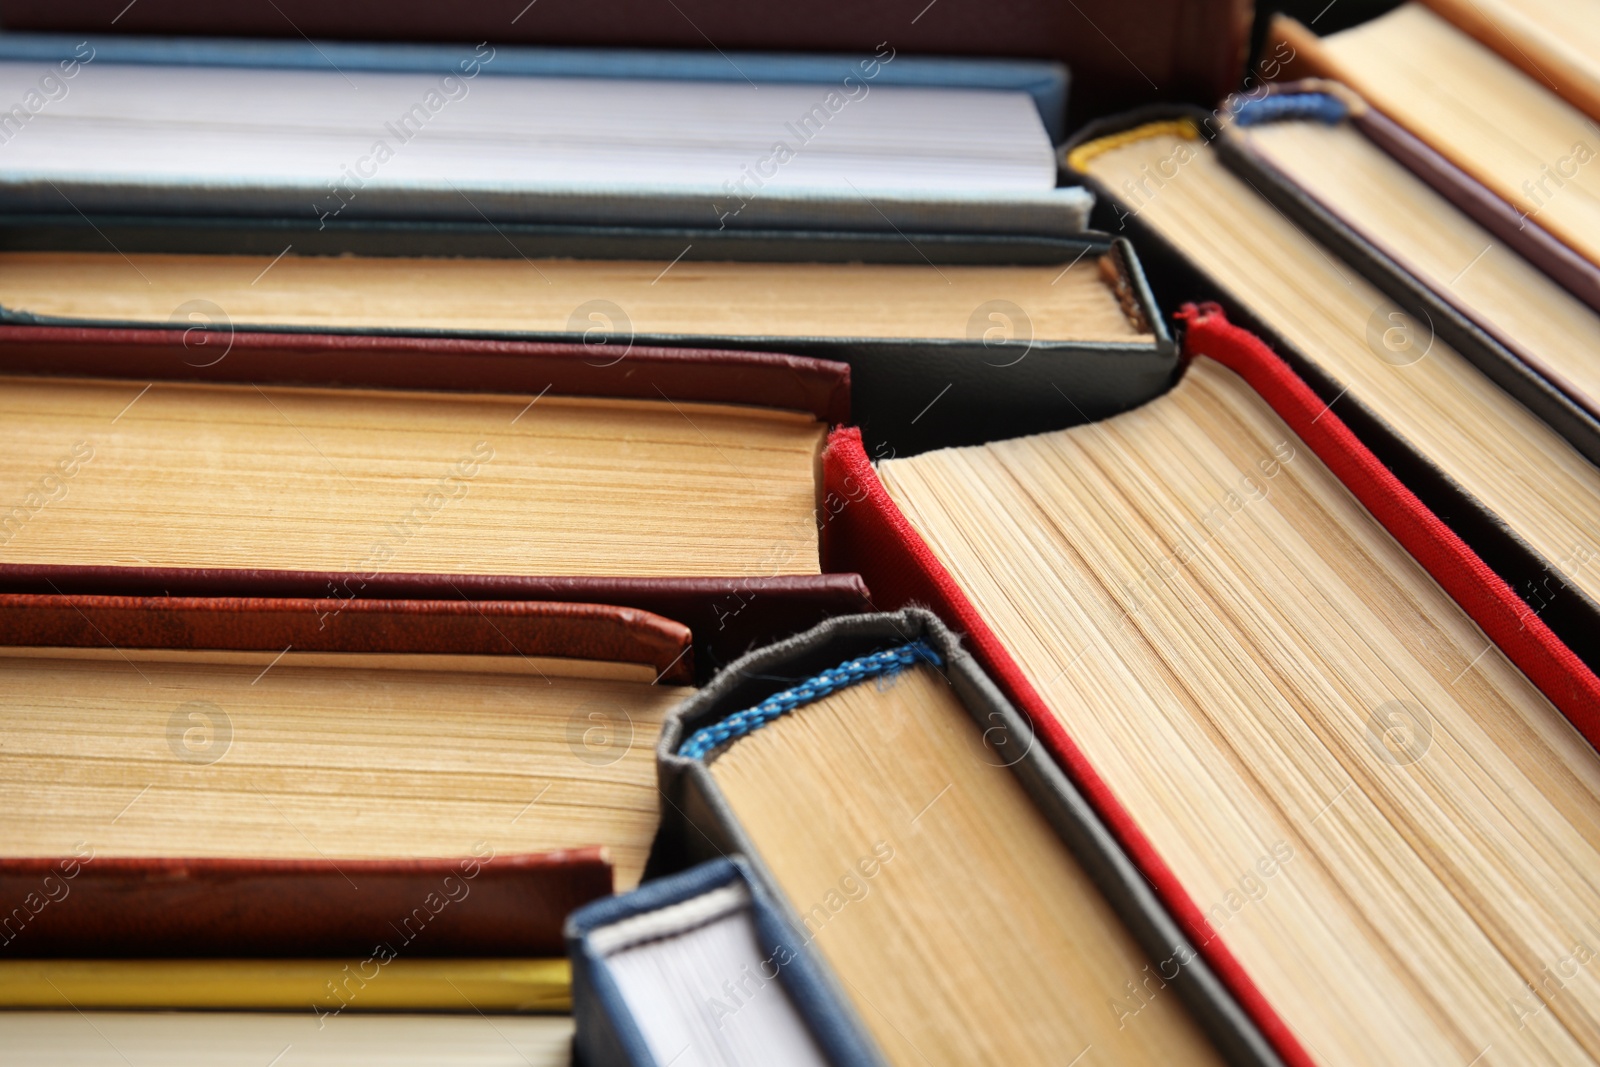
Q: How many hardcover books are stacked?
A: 13